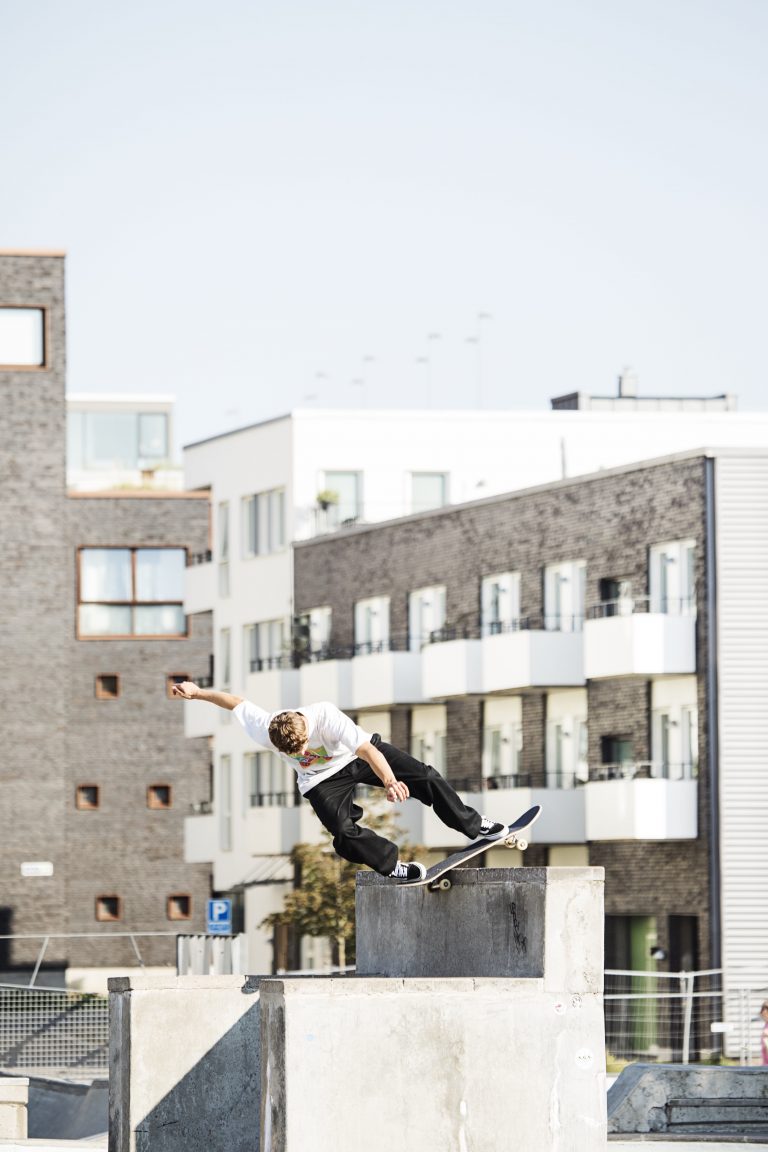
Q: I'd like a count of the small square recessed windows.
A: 6